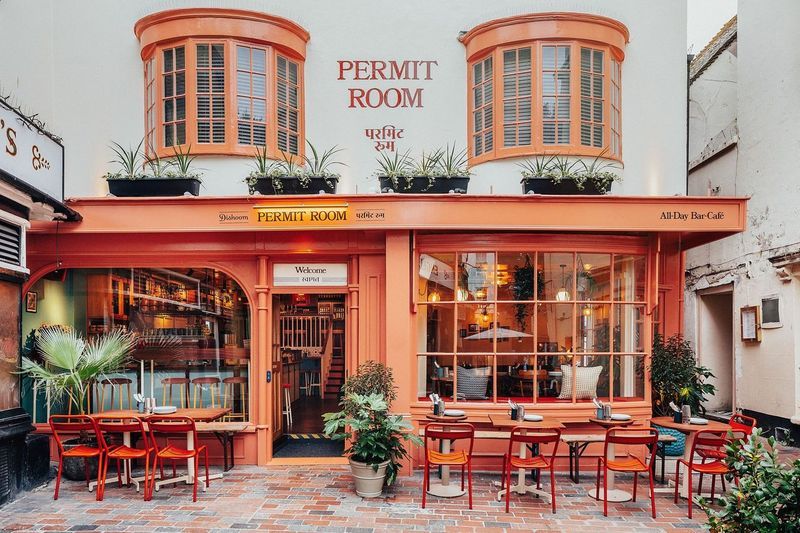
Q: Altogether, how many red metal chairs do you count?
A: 8